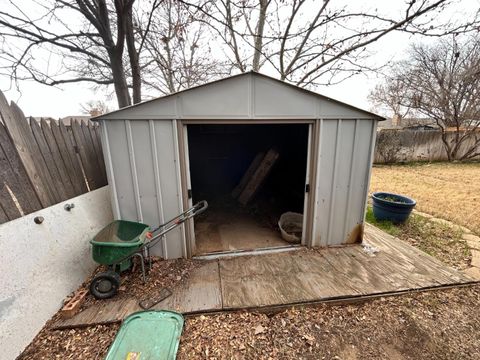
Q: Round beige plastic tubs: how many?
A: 1